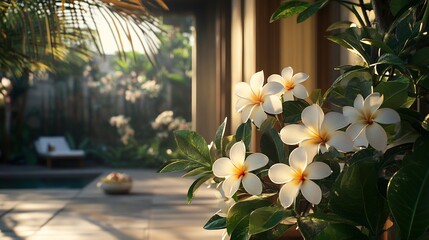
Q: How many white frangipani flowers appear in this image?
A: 6